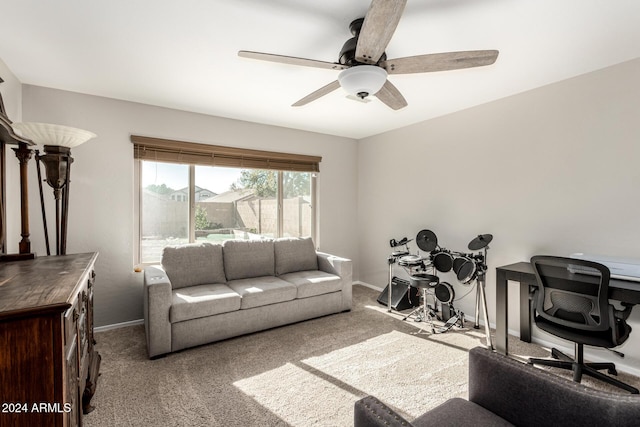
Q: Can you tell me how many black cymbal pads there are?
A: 2